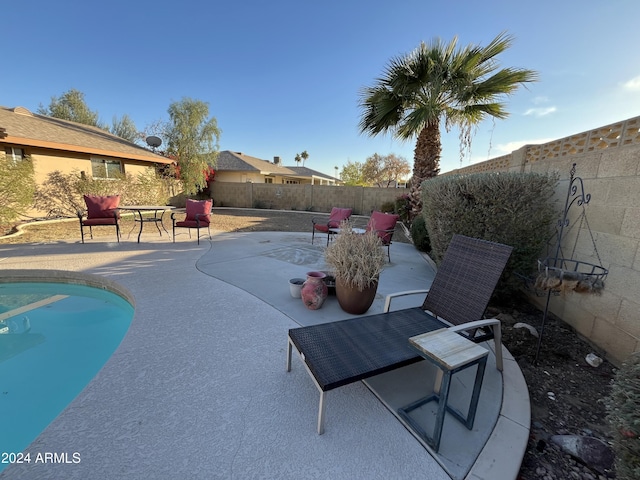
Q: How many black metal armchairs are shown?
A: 4